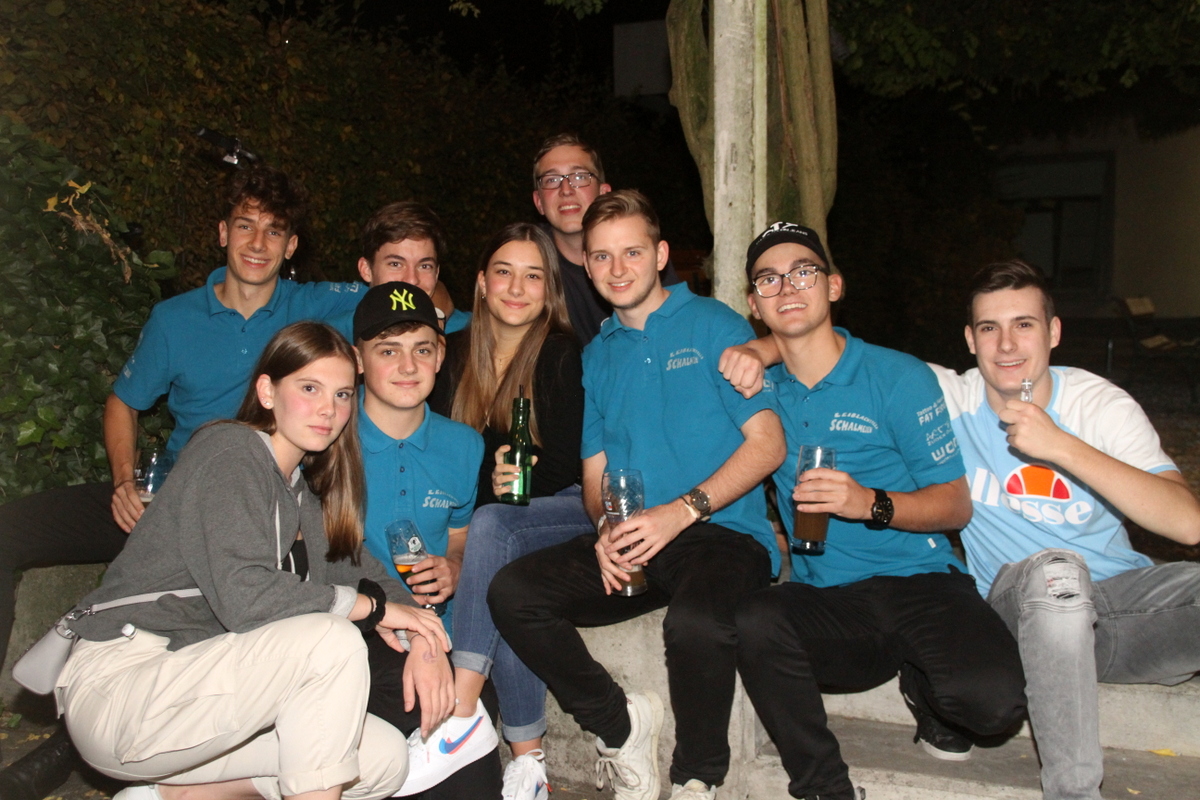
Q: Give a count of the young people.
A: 9